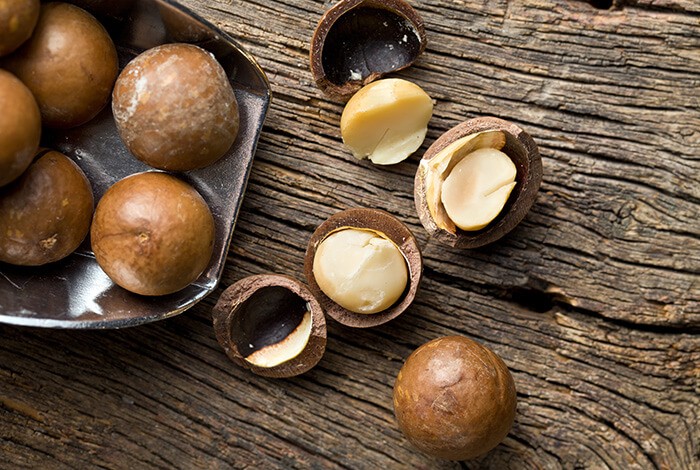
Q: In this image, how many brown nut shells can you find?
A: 11